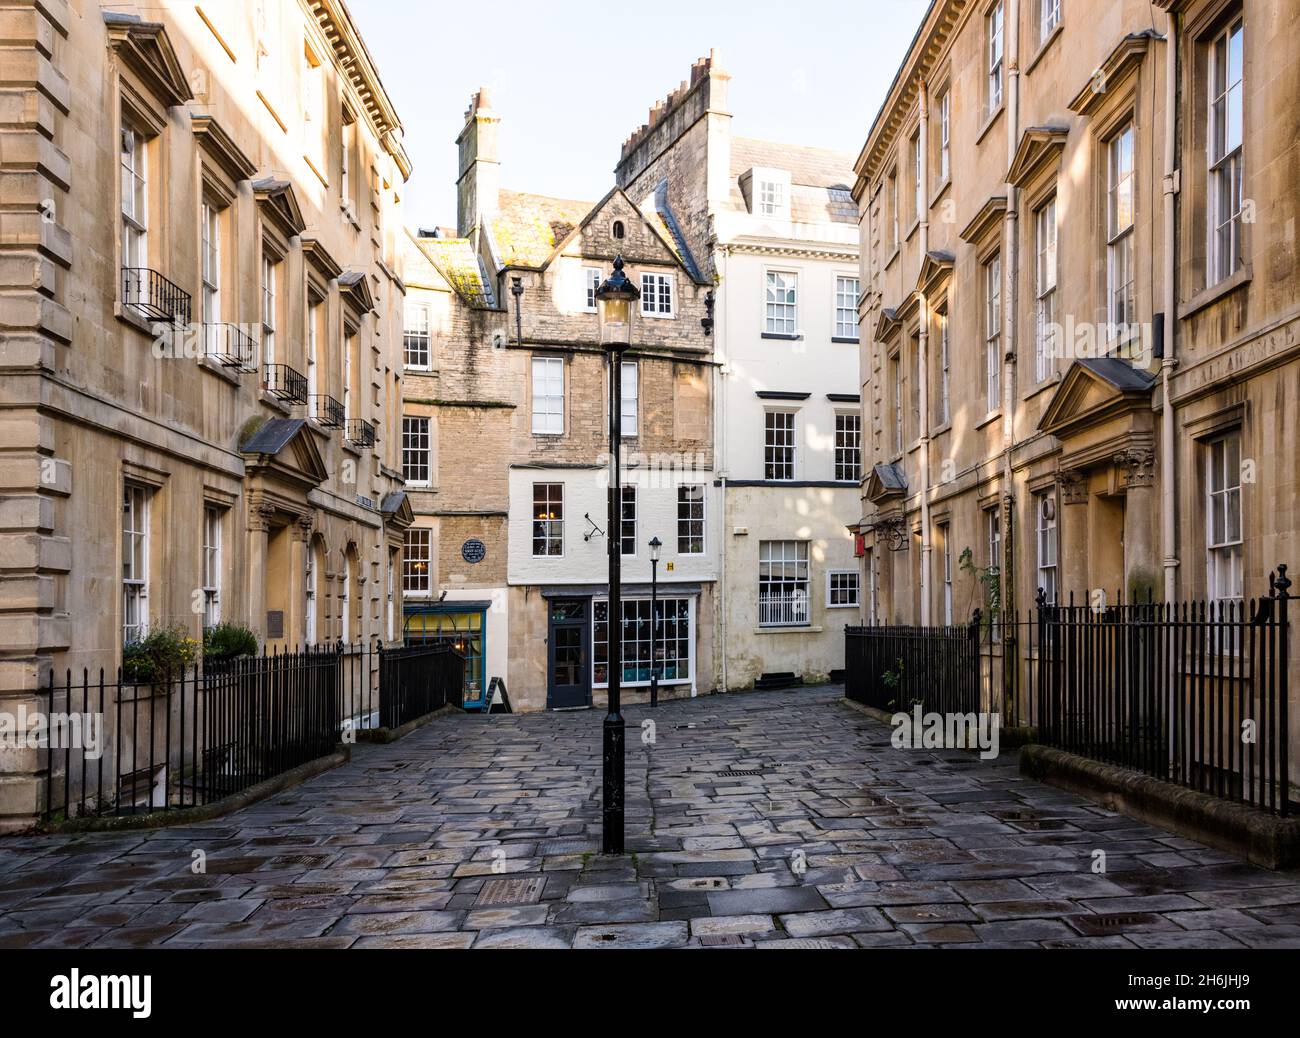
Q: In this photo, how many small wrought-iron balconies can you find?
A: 5